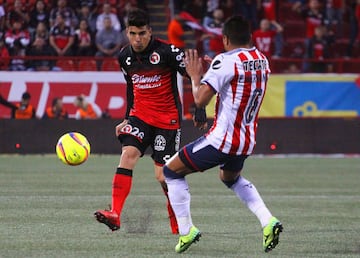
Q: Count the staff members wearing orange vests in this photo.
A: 3